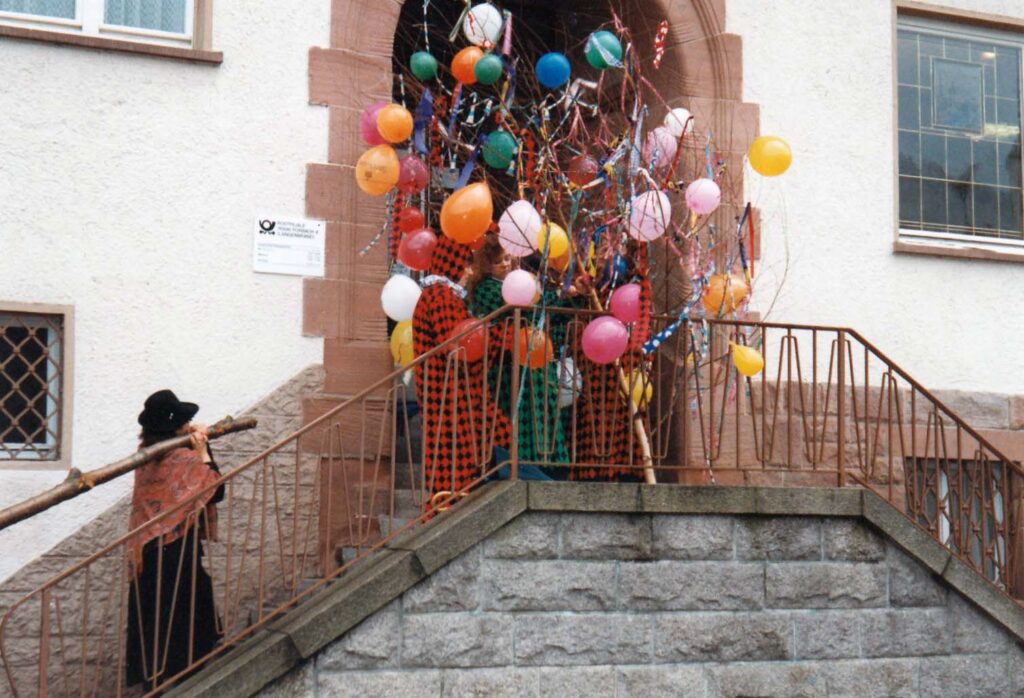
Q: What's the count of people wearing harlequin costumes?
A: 3